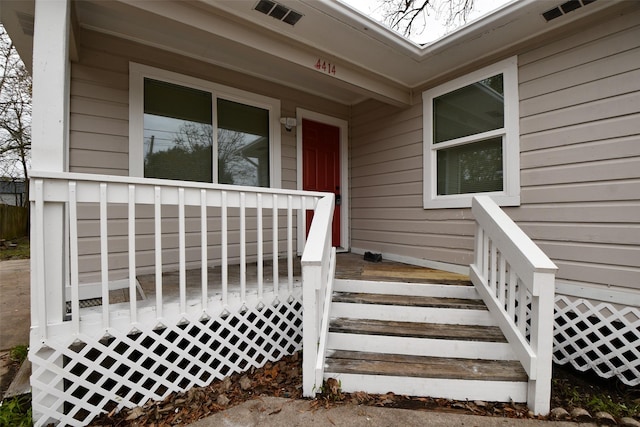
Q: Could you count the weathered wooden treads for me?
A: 3